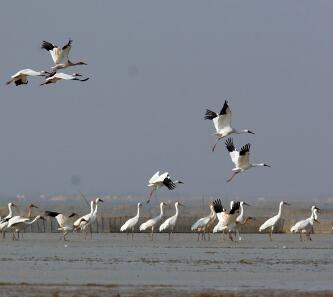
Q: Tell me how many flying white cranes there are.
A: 6